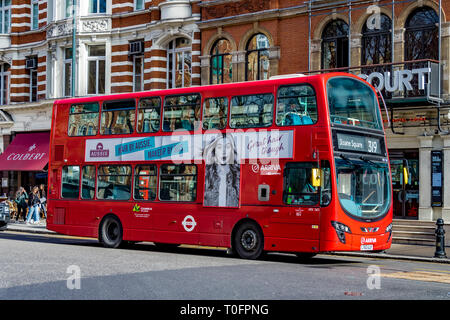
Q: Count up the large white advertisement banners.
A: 1